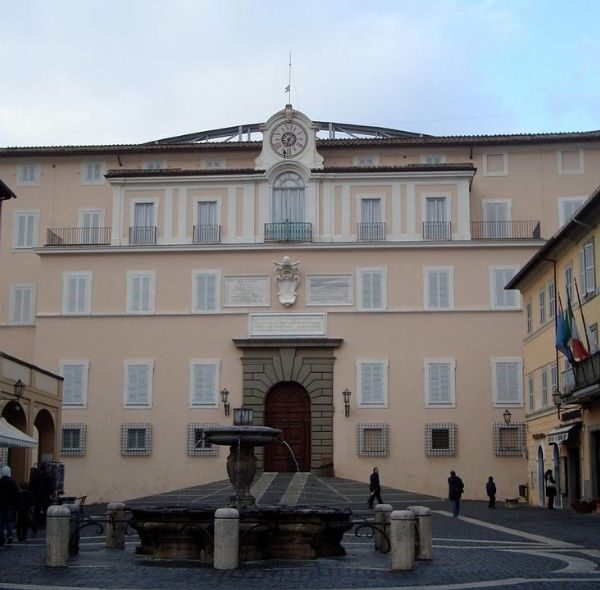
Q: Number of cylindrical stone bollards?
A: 7